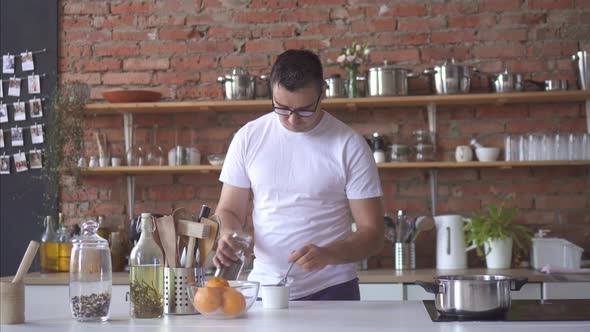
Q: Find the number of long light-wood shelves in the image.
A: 2